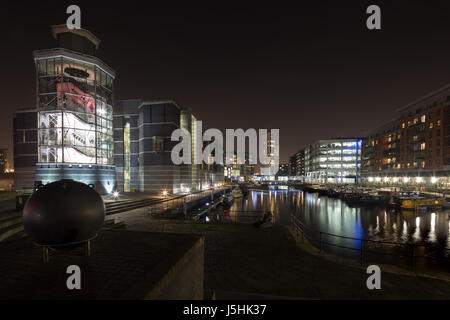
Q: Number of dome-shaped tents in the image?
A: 0